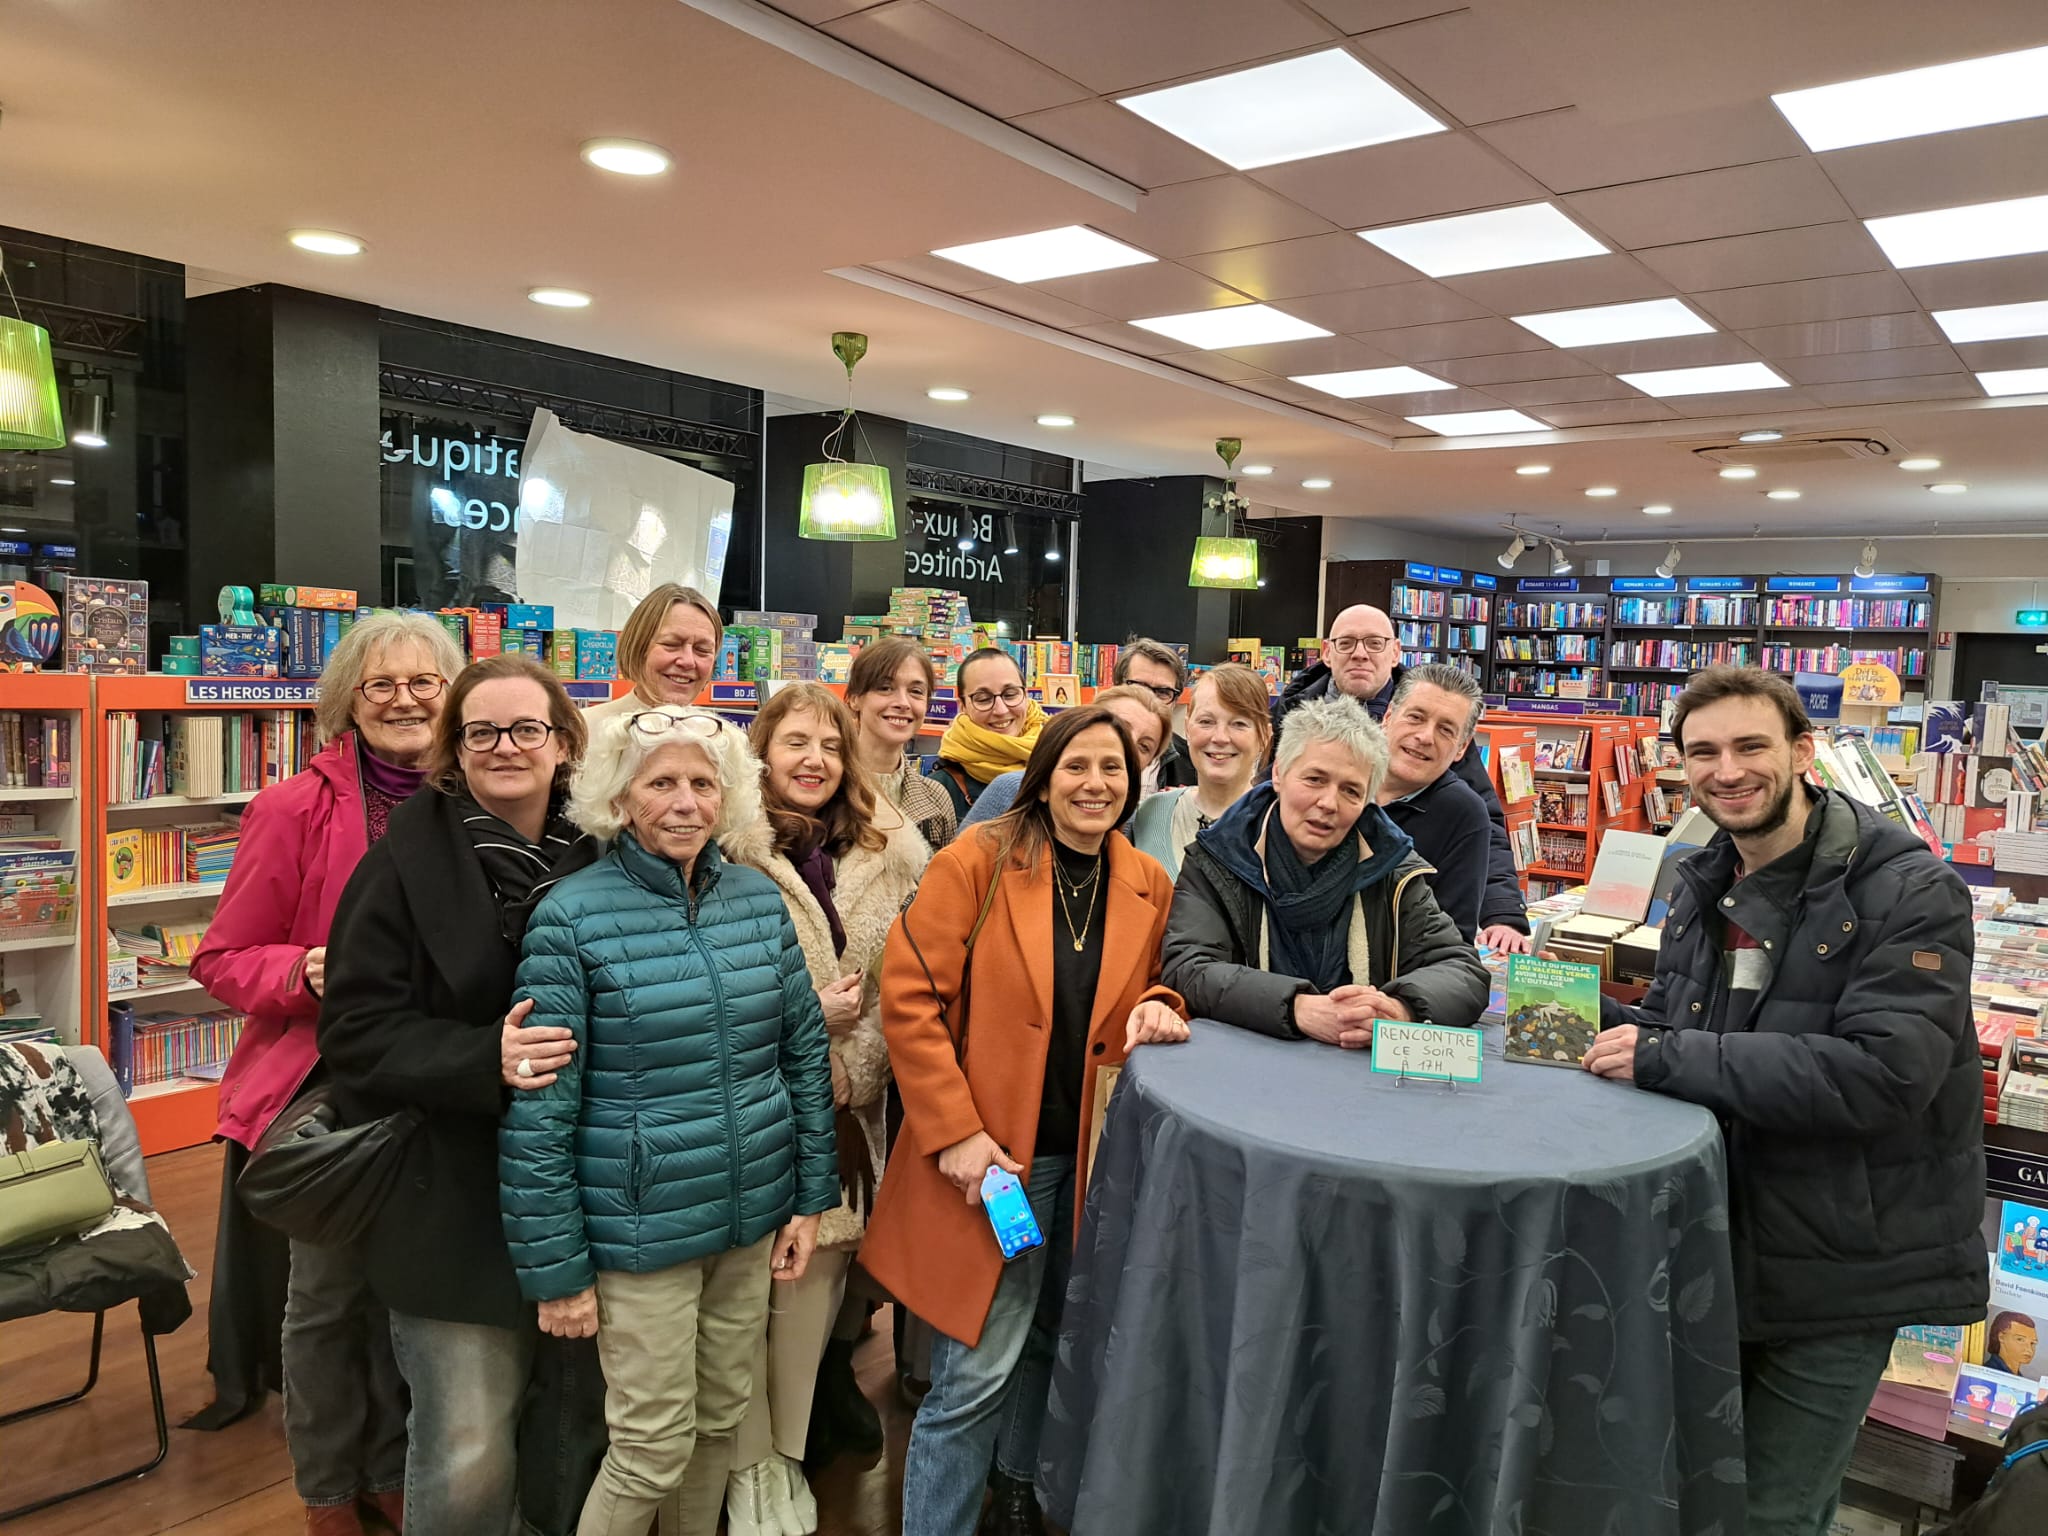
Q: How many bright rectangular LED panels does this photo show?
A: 12